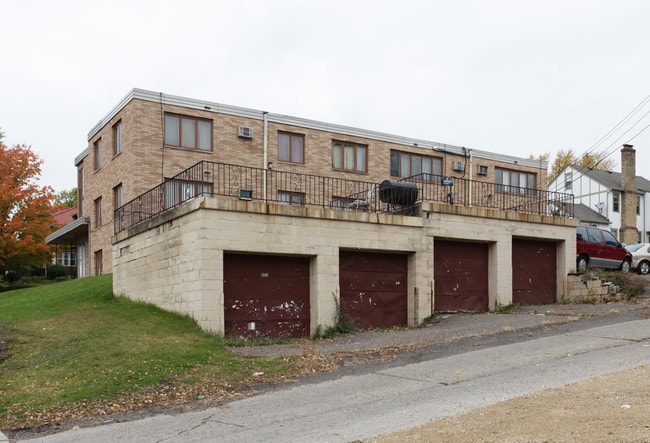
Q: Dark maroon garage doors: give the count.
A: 4